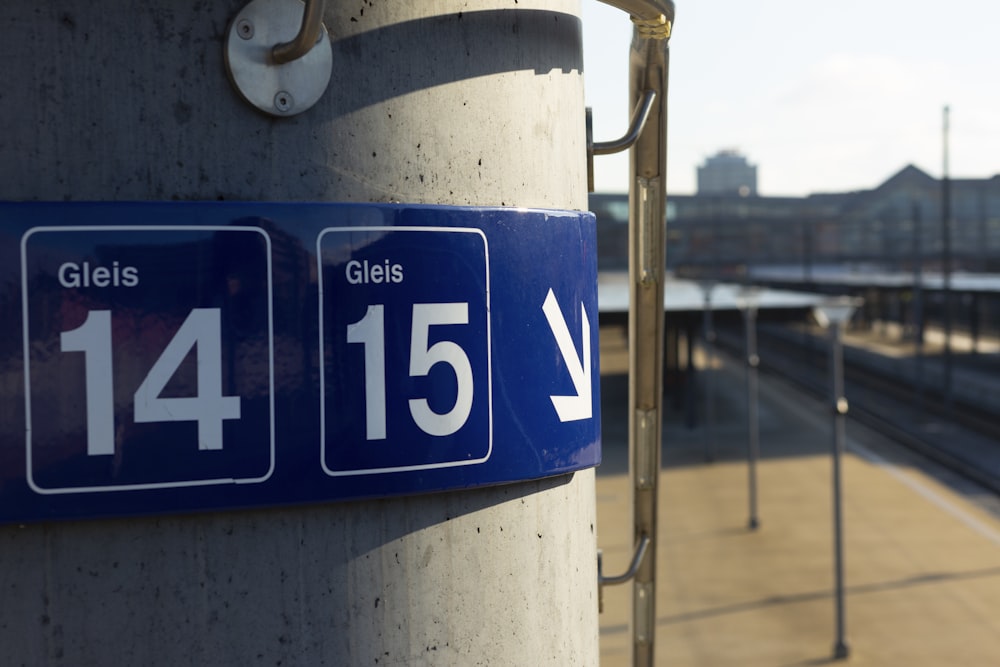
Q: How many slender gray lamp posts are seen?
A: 3